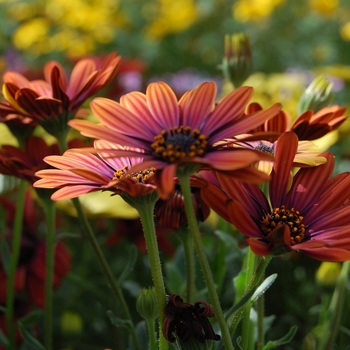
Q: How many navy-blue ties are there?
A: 0